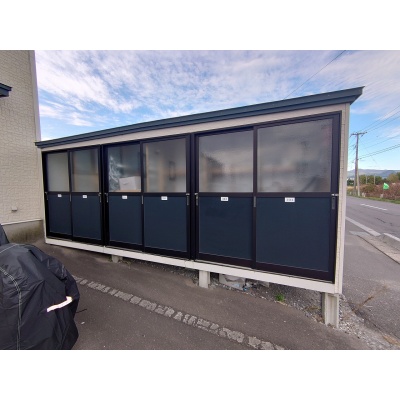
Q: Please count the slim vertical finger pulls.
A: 9